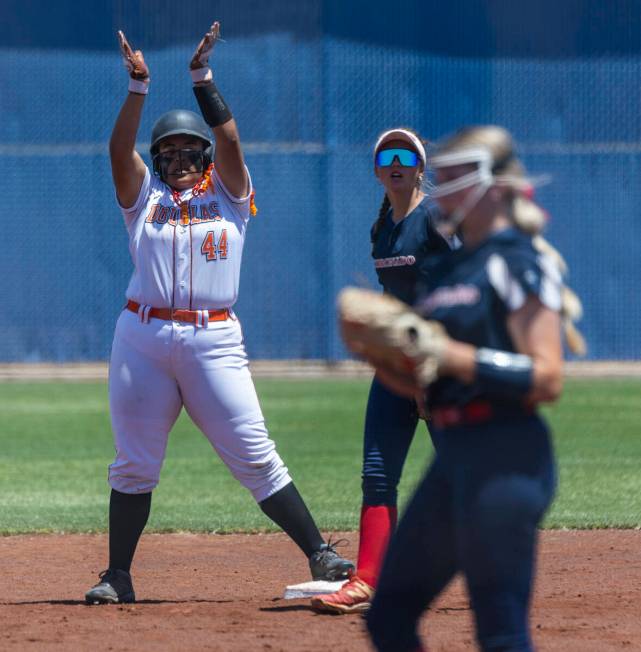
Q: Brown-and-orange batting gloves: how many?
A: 2